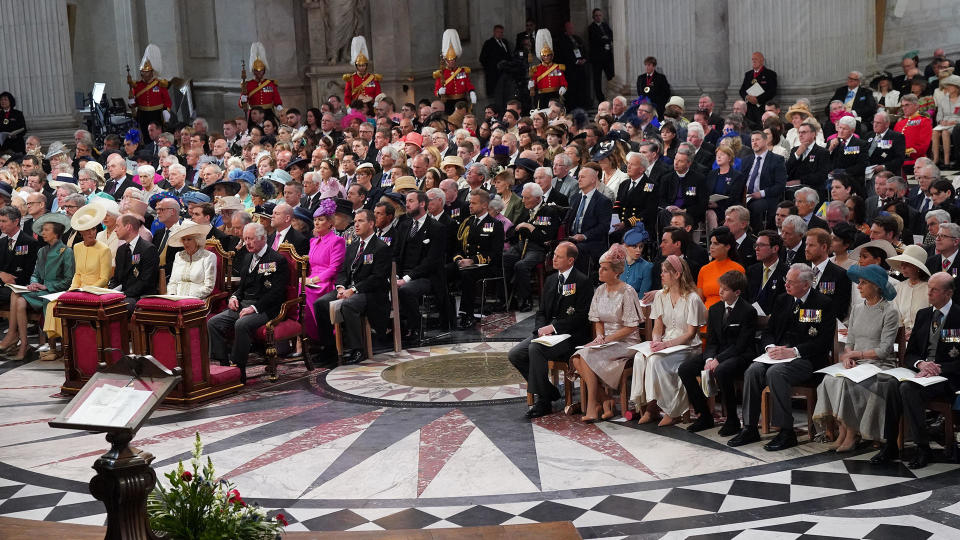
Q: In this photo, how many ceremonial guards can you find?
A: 5